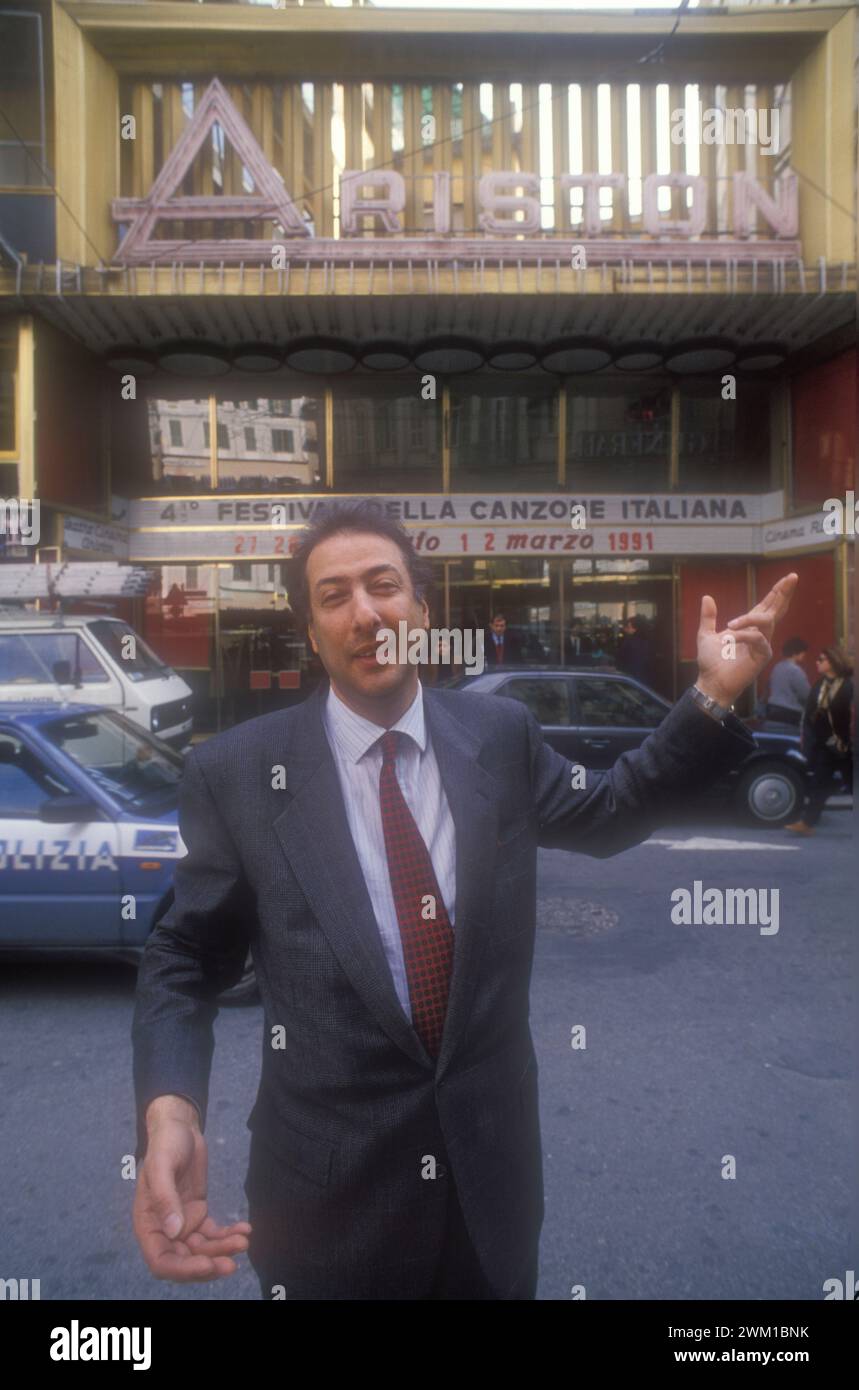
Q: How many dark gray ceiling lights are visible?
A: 11